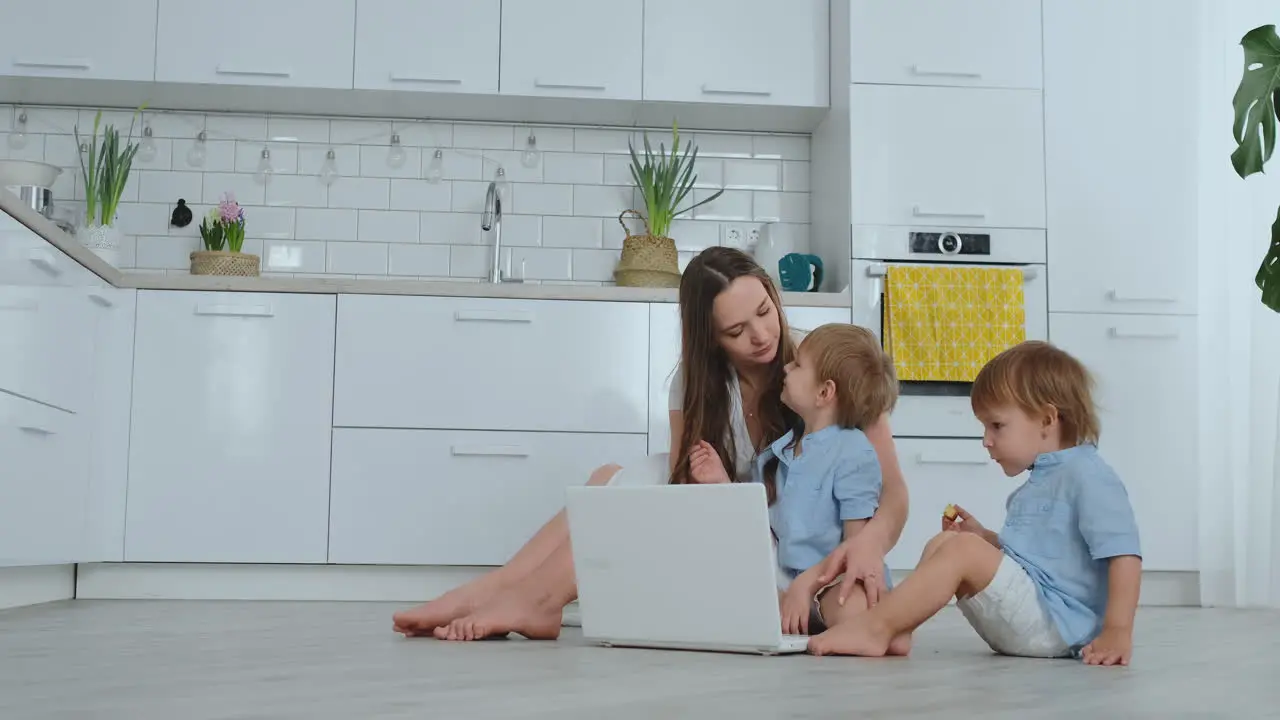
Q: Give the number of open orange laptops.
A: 0